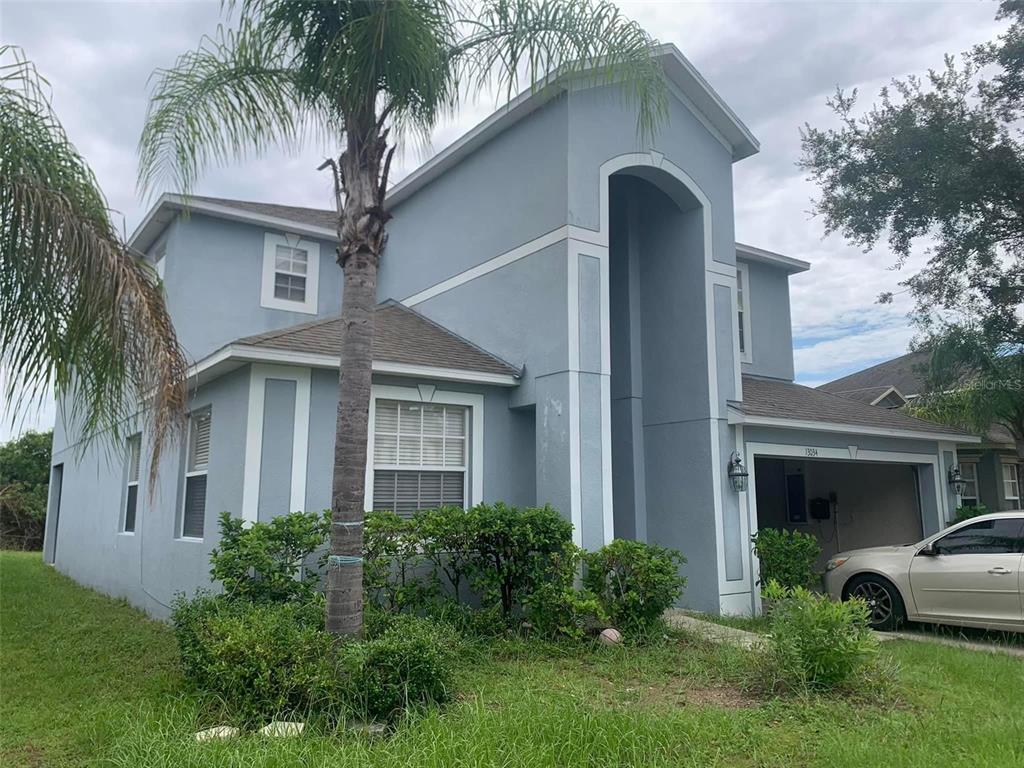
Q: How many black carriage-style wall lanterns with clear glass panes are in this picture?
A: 2